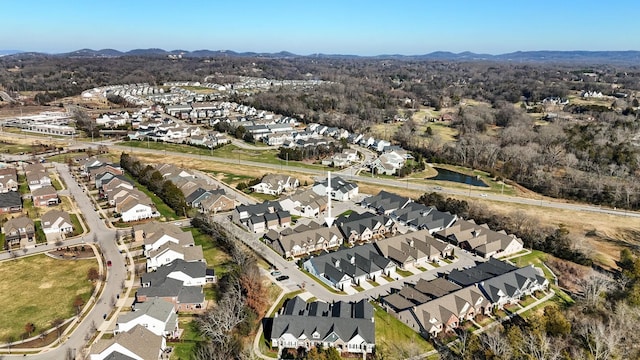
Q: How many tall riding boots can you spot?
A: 0